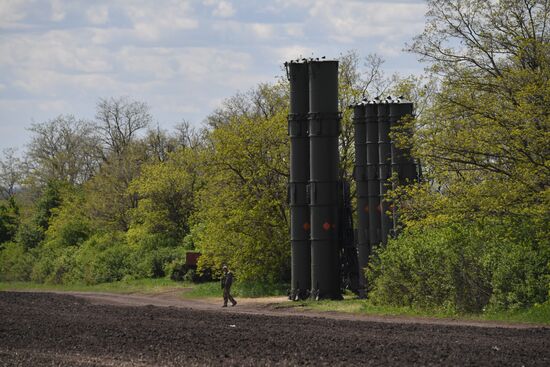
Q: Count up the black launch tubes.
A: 6